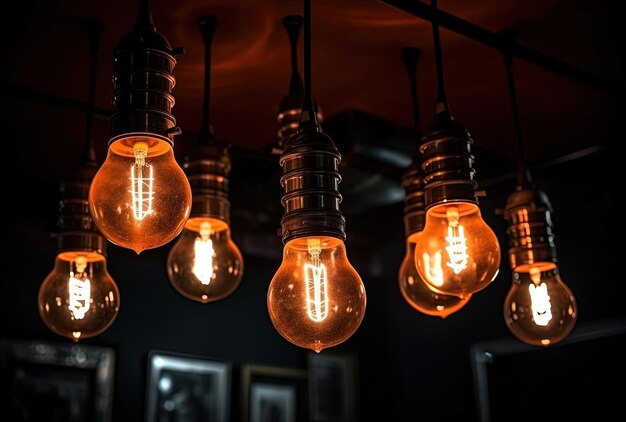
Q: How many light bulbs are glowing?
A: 7